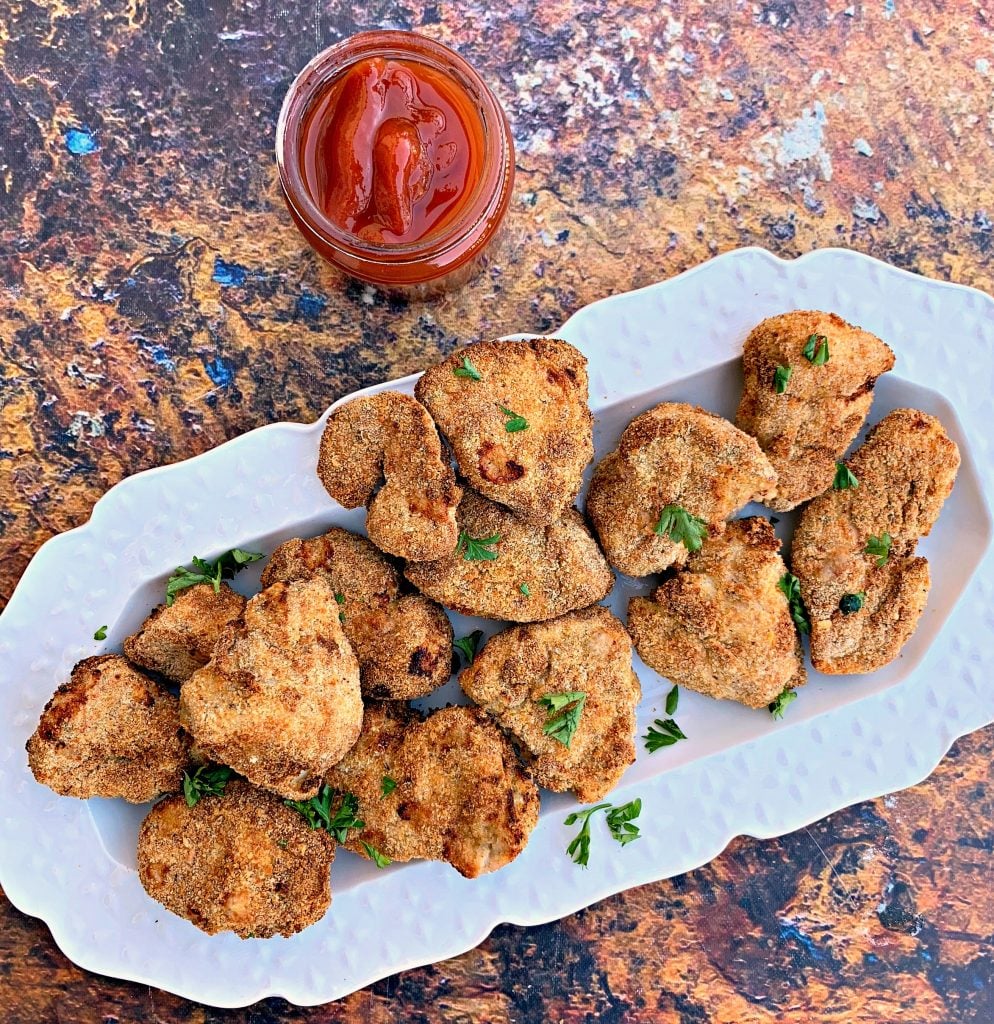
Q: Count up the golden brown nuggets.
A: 14